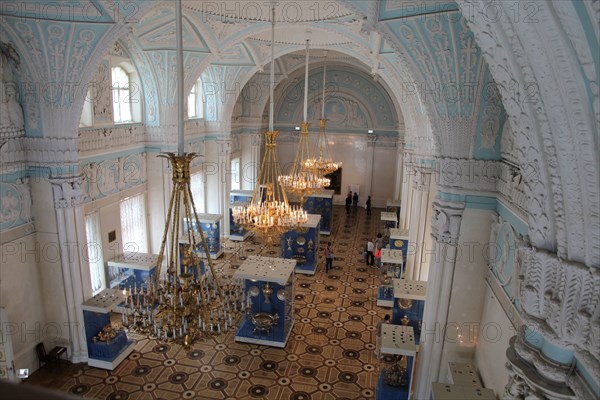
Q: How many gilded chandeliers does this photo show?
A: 4